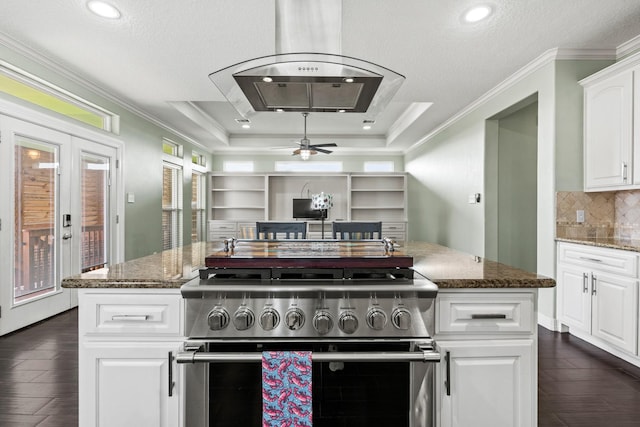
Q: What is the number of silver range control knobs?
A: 8